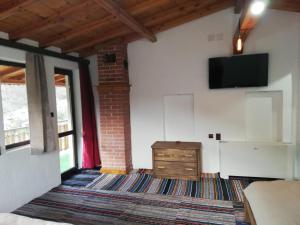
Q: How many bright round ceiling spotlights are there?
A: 1